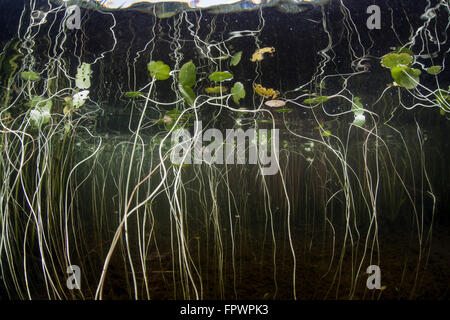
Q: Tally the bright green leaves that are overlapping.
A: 2